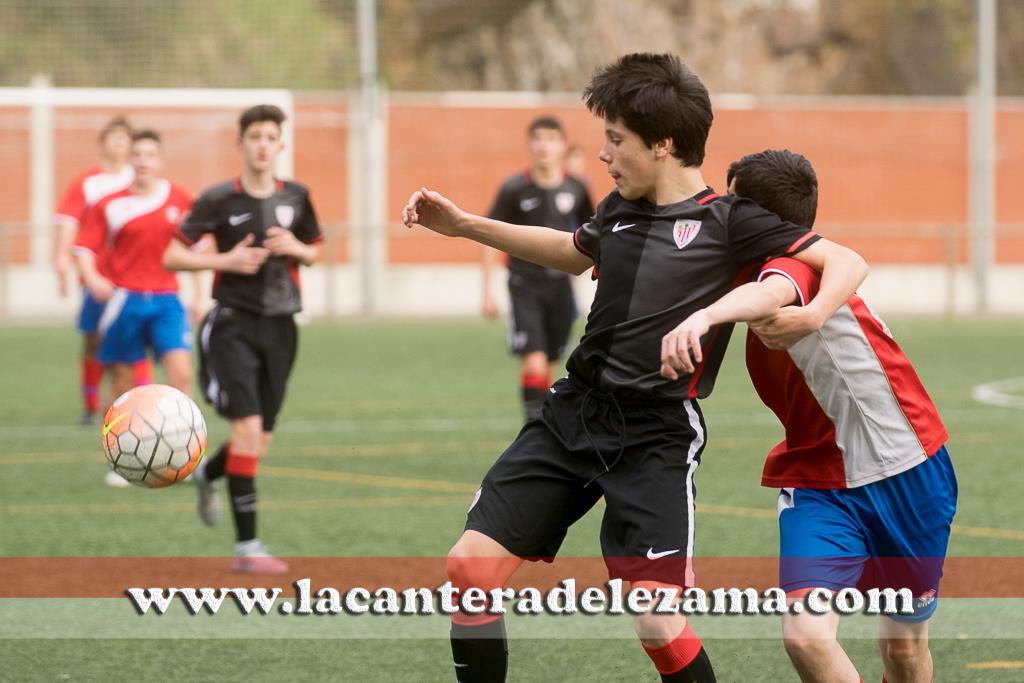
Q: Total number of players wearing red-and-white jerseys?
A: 3